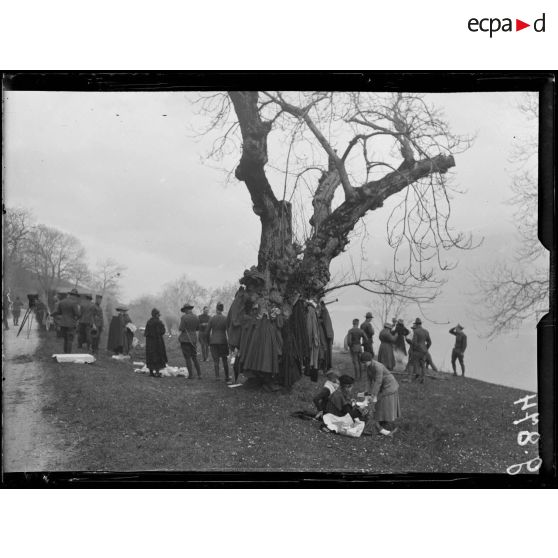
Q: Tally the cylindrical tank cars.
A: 0